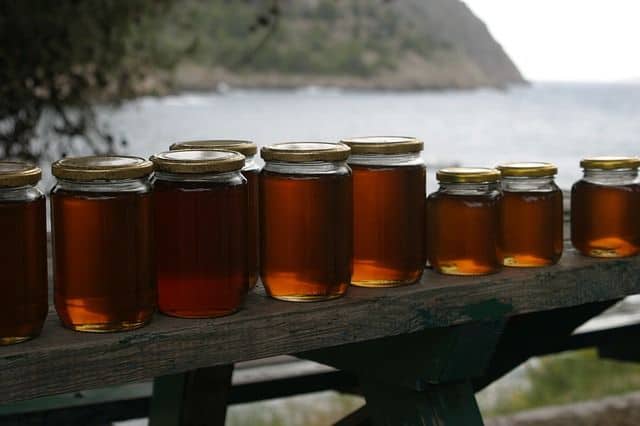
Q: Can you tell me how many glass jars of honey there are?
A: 9